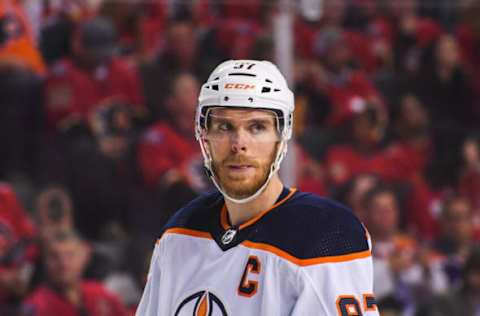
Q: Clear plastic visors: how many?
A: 1